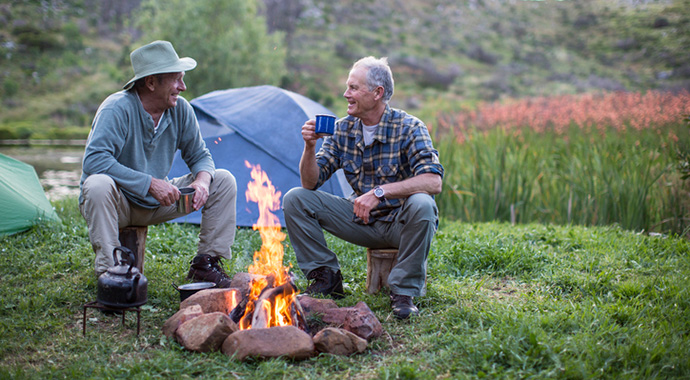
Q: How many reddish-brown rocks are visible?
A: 8